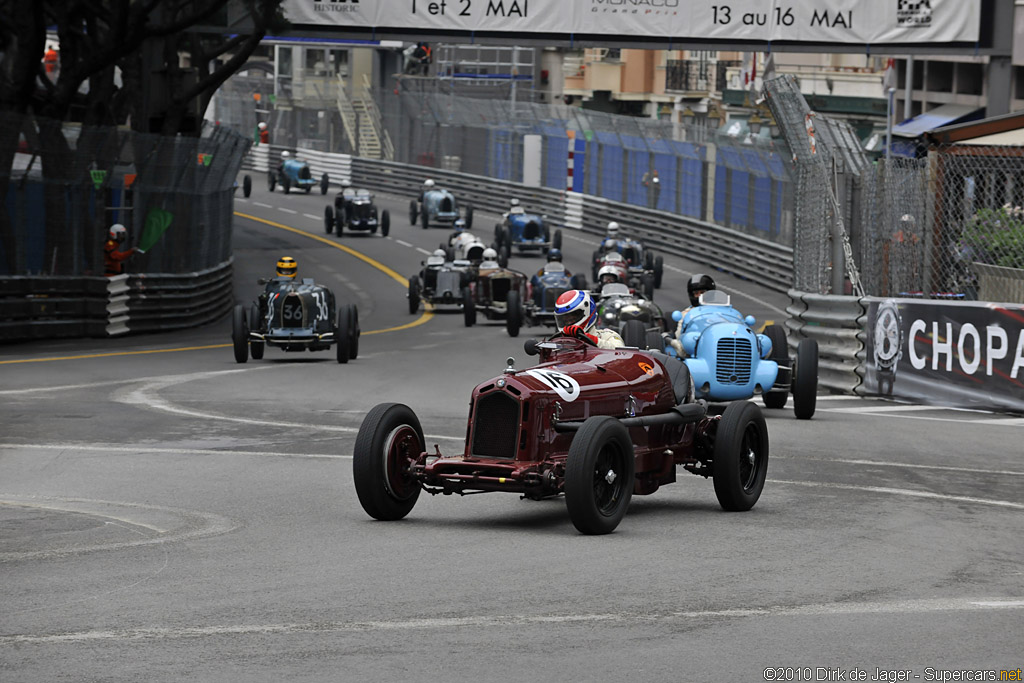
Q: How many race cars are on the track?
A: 15